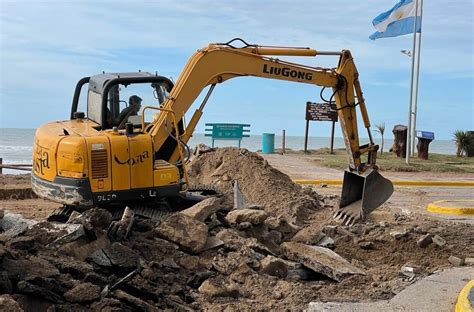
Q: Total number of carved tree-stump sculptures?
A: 2